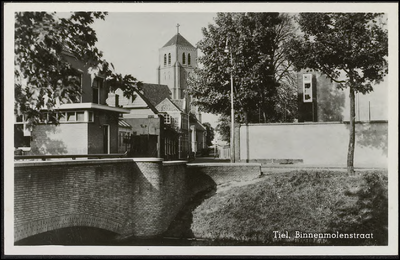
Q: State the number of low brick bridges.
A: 1